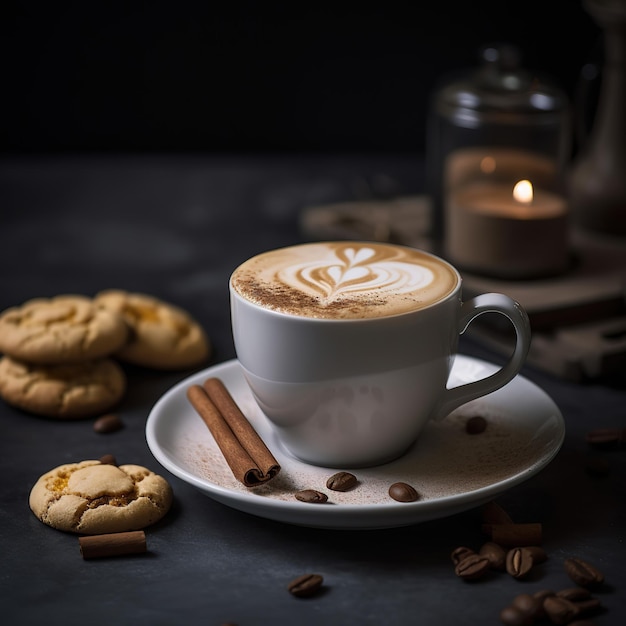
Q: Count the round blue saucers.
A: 0